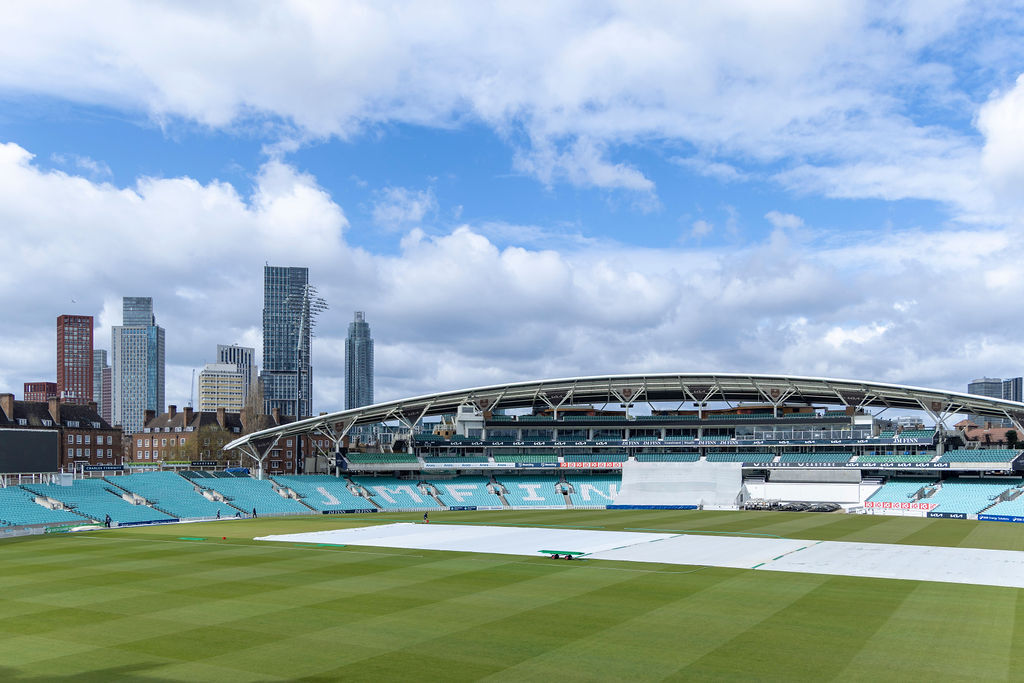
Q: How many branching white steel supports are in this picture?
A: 11